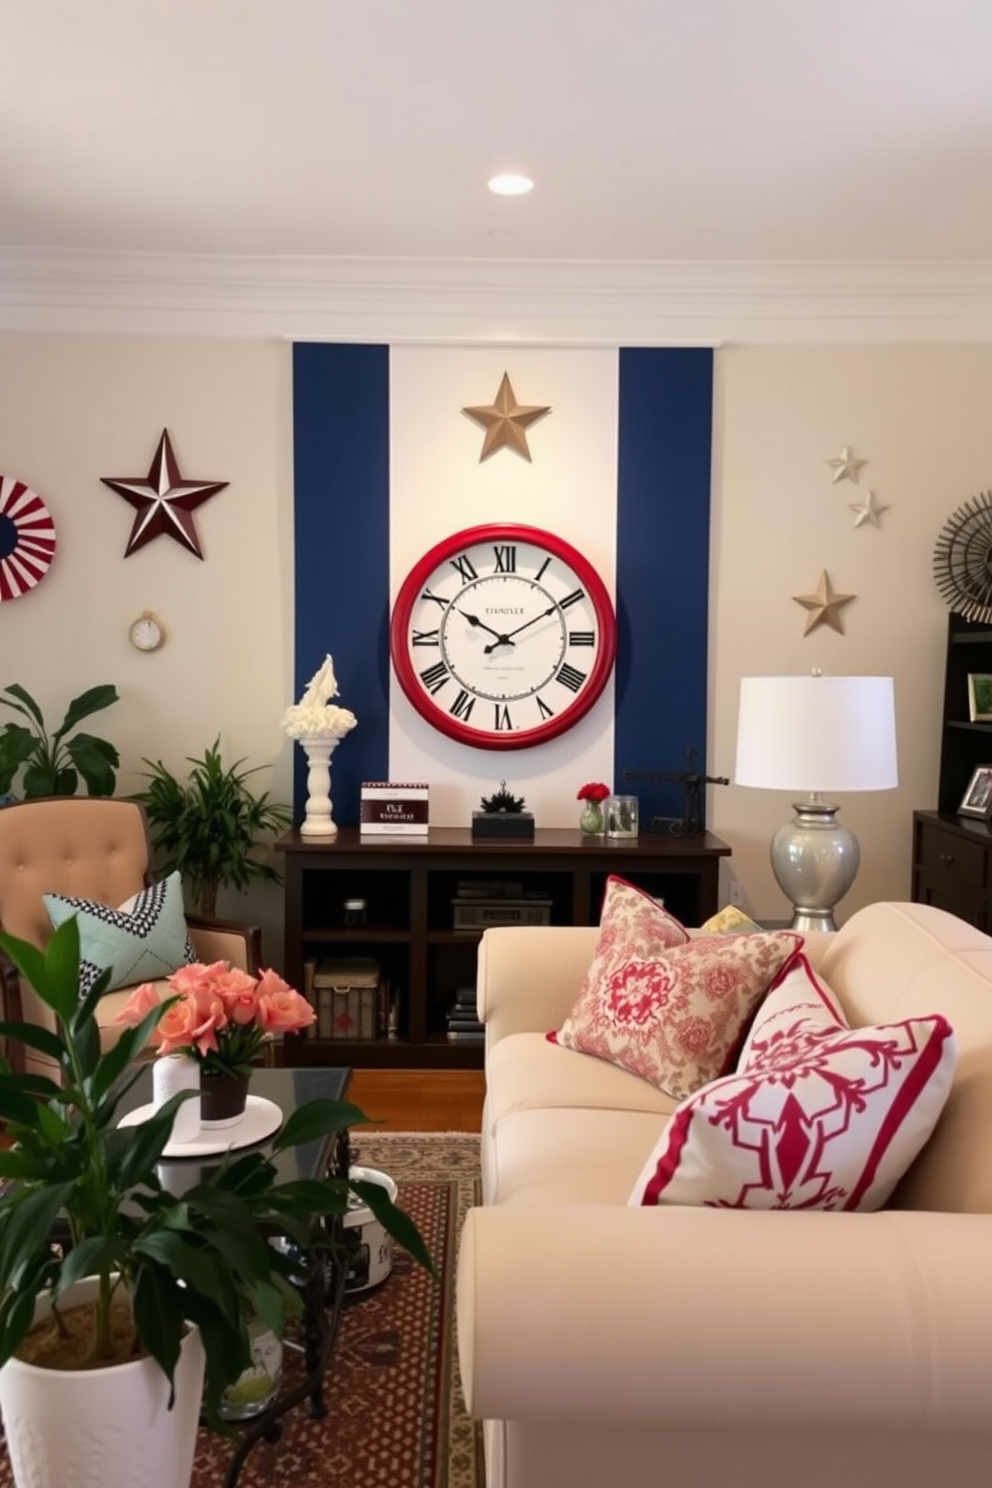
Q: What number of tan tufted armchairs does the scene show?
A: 1